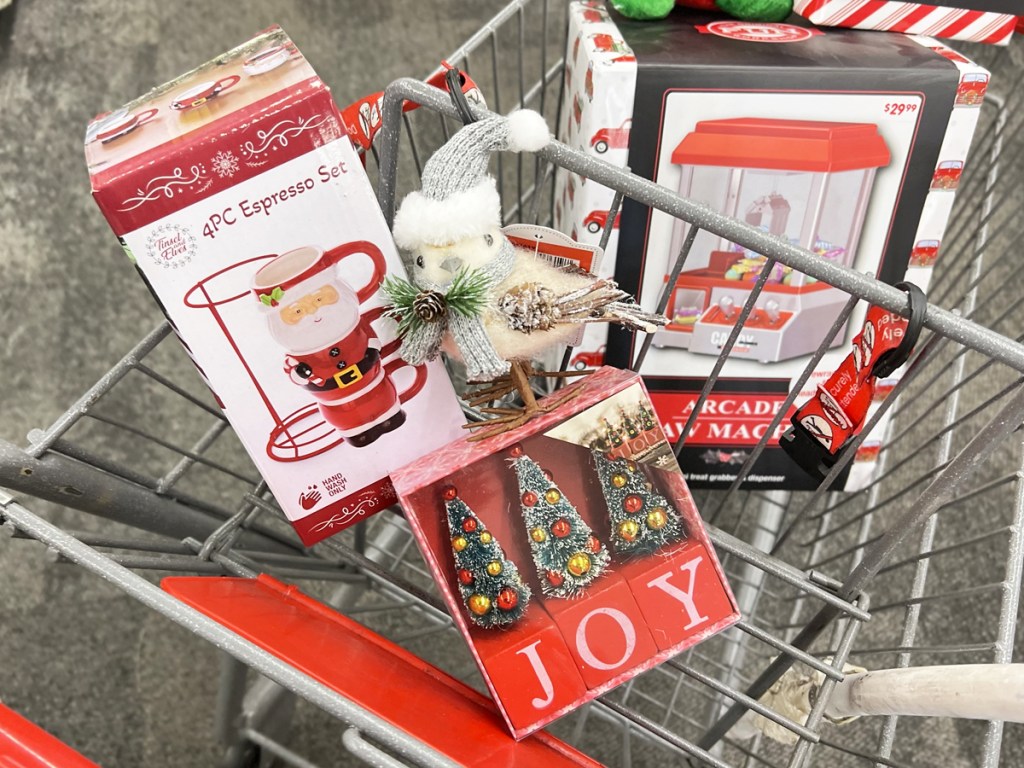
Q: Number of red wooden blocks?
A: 3